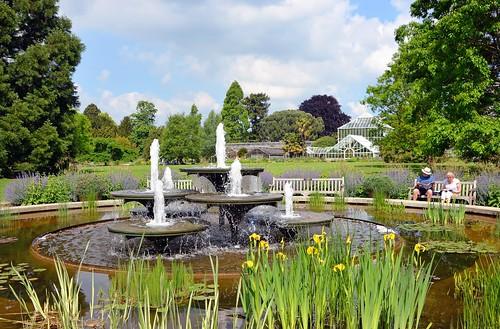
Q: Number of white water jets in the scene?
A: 6